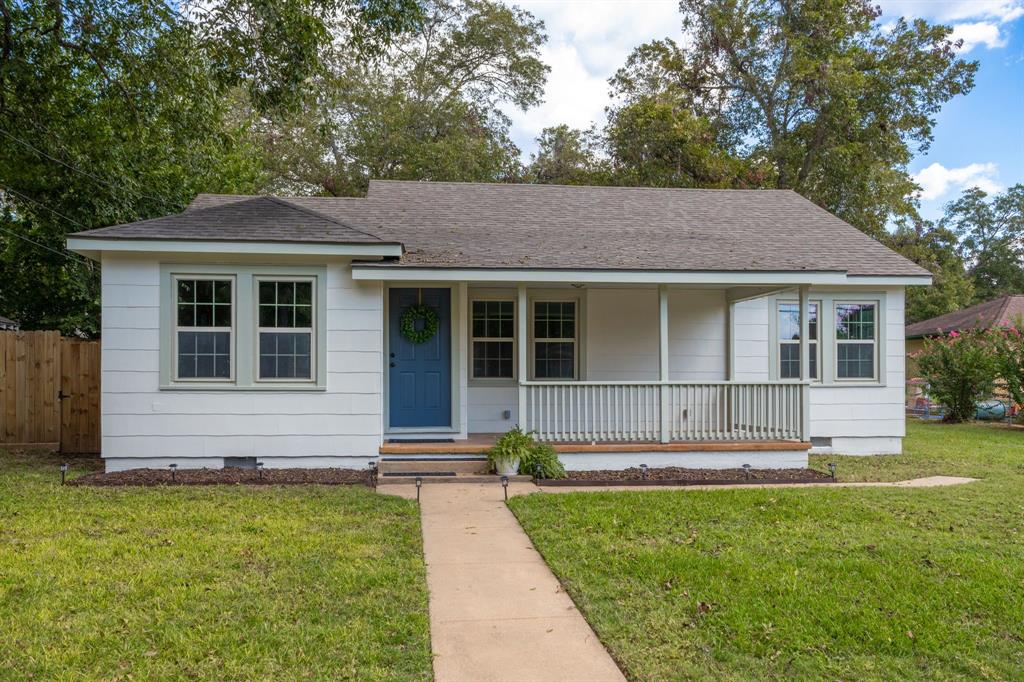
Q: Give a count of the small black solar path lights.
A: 10